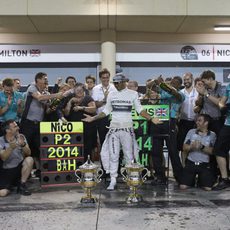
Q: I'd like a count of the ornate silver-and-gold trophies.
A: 2